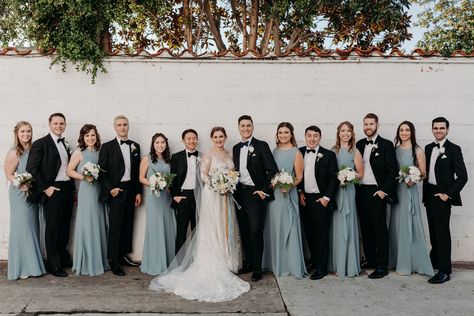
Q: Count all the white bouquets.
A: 7